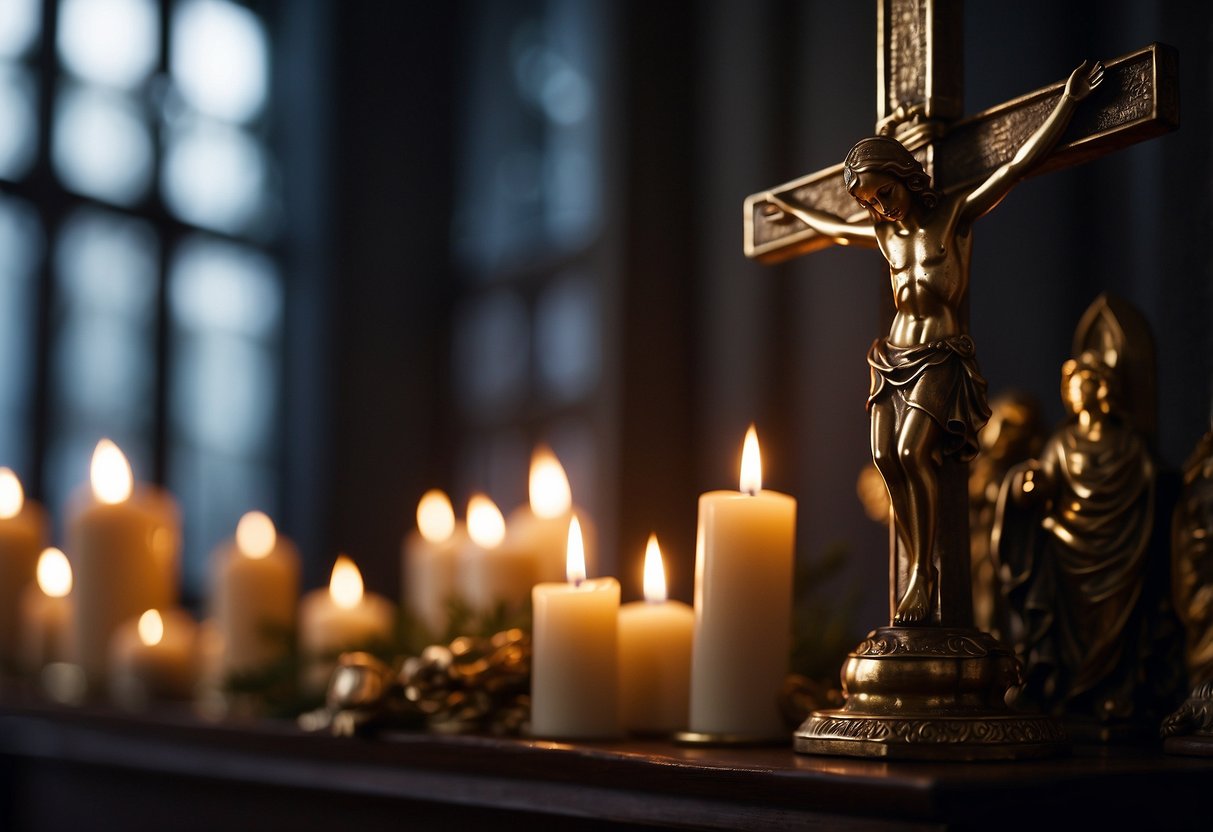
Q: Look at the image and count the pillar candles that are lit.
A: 12